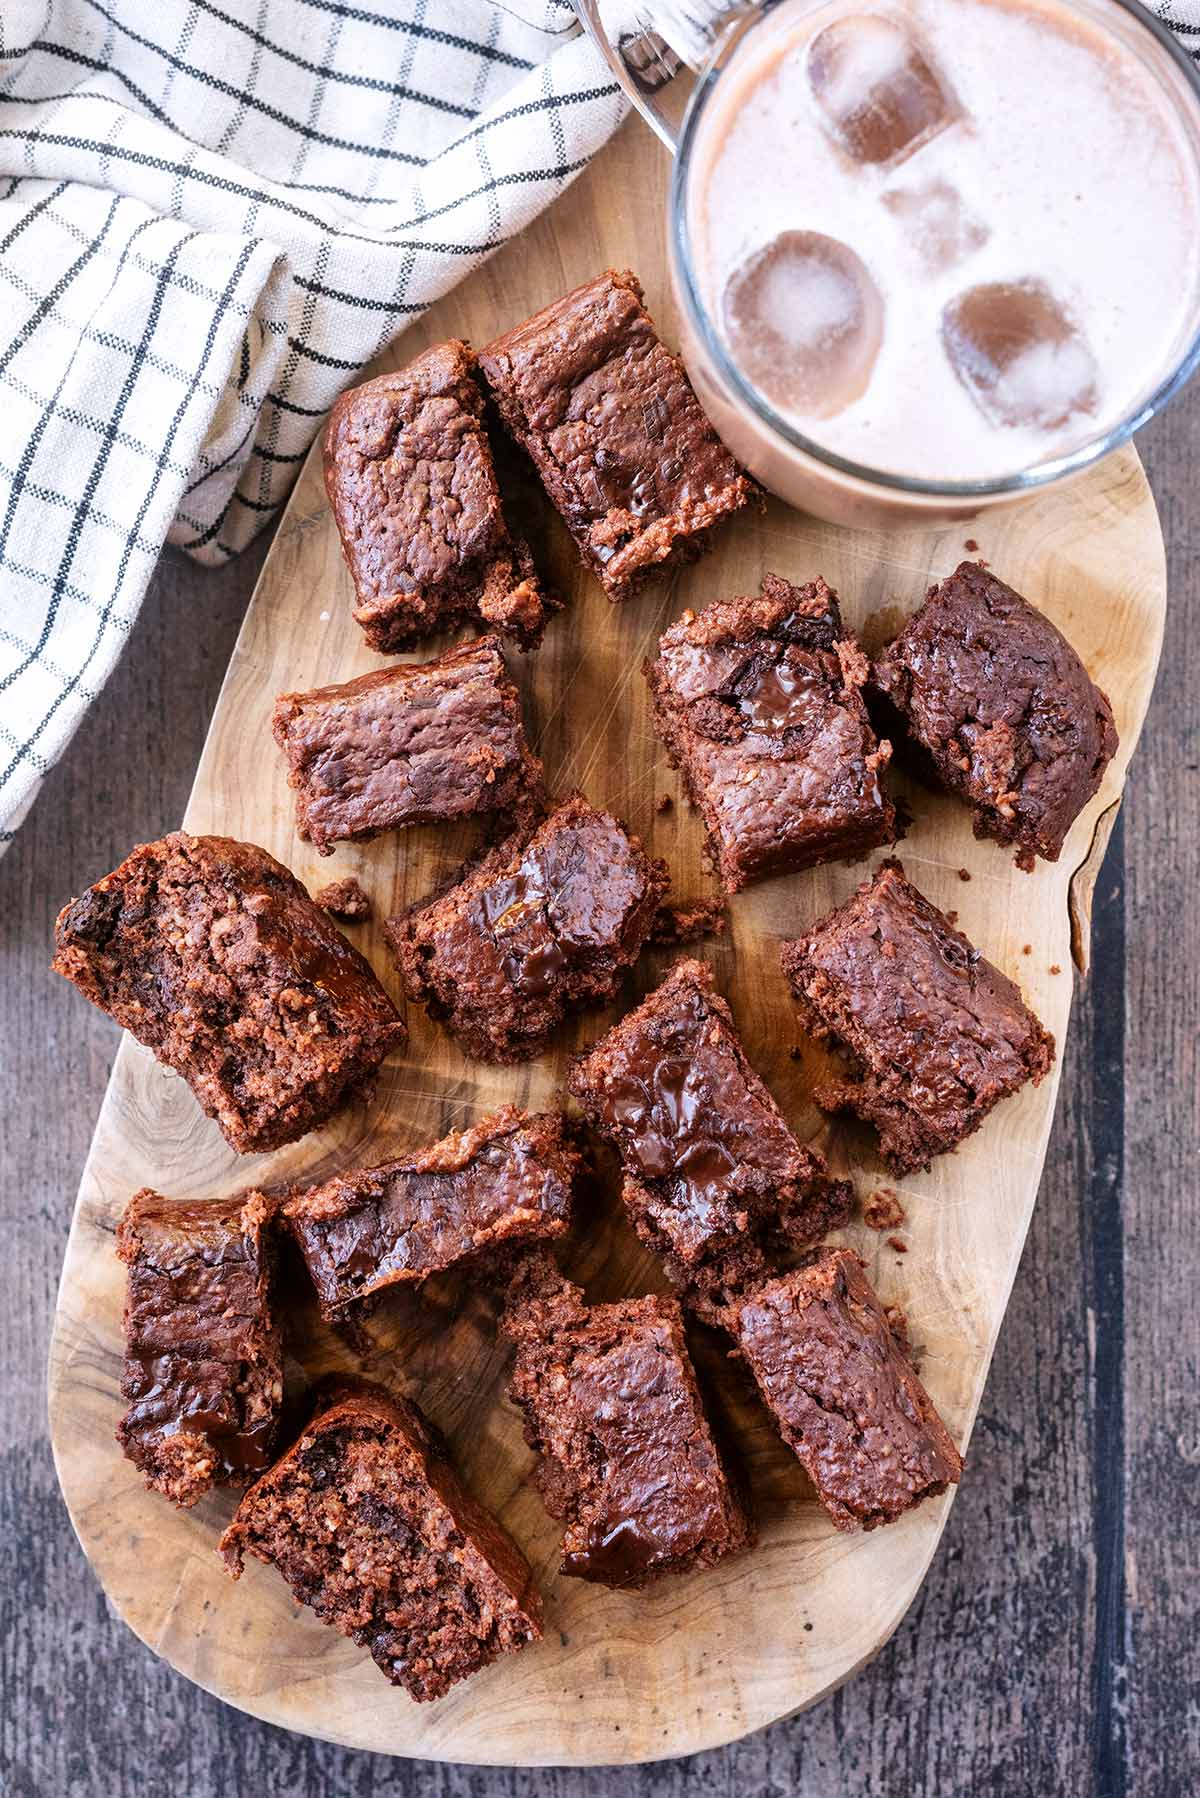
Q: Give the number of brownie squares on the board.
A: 14